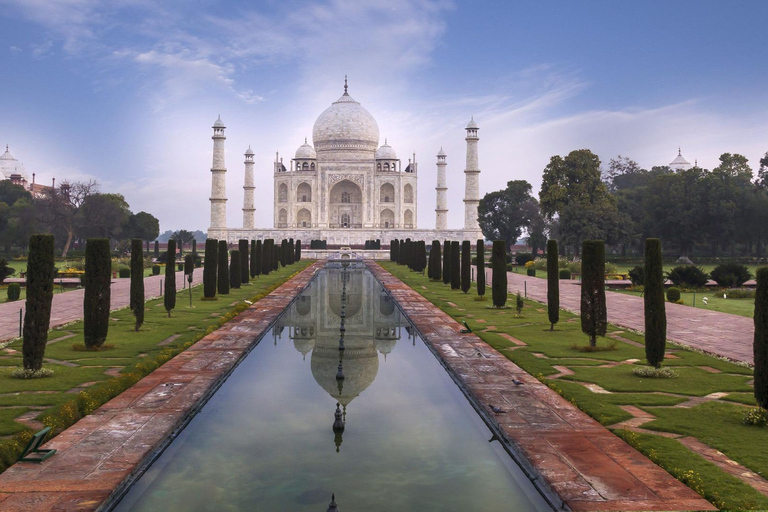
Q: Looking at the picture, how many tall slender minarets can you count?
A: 4